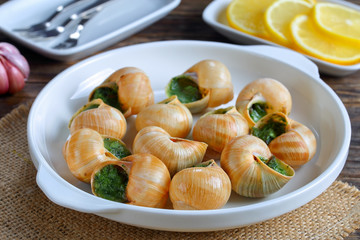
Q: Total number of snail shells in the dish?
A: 12